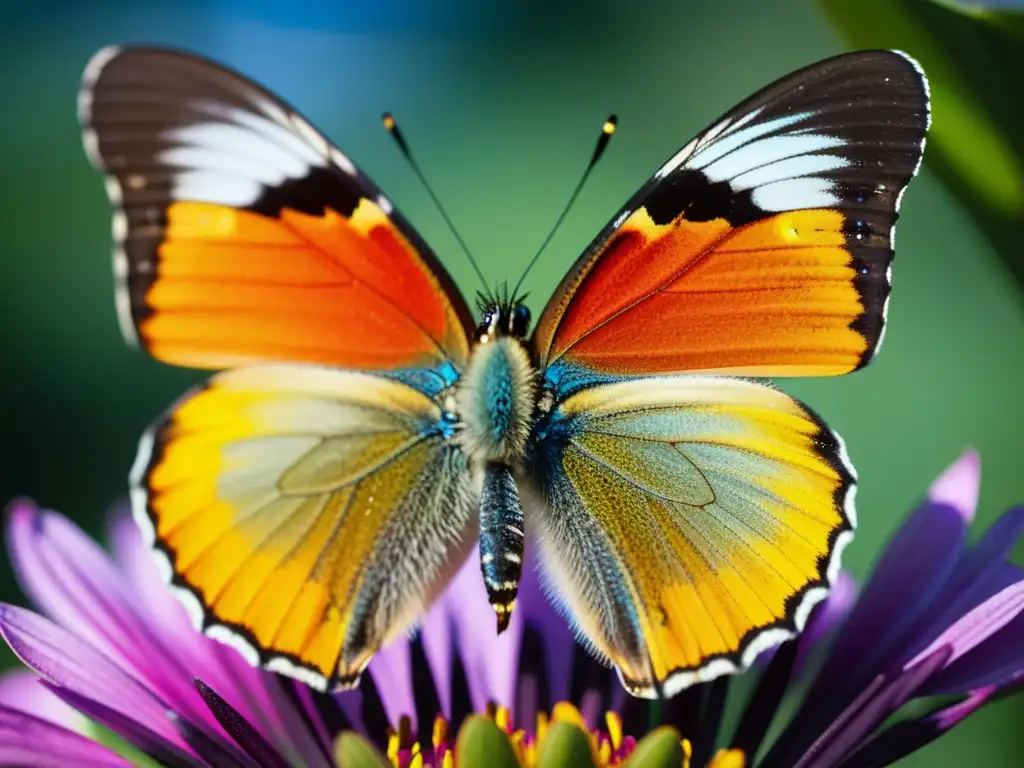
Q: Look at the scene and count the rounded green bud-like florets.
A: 4